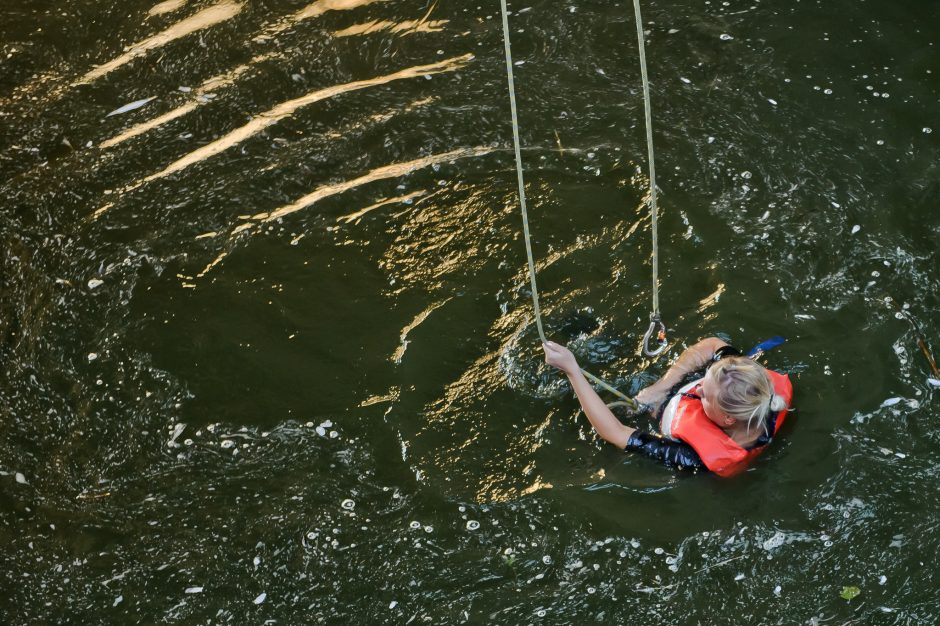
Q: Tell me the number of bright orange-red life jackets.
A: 1